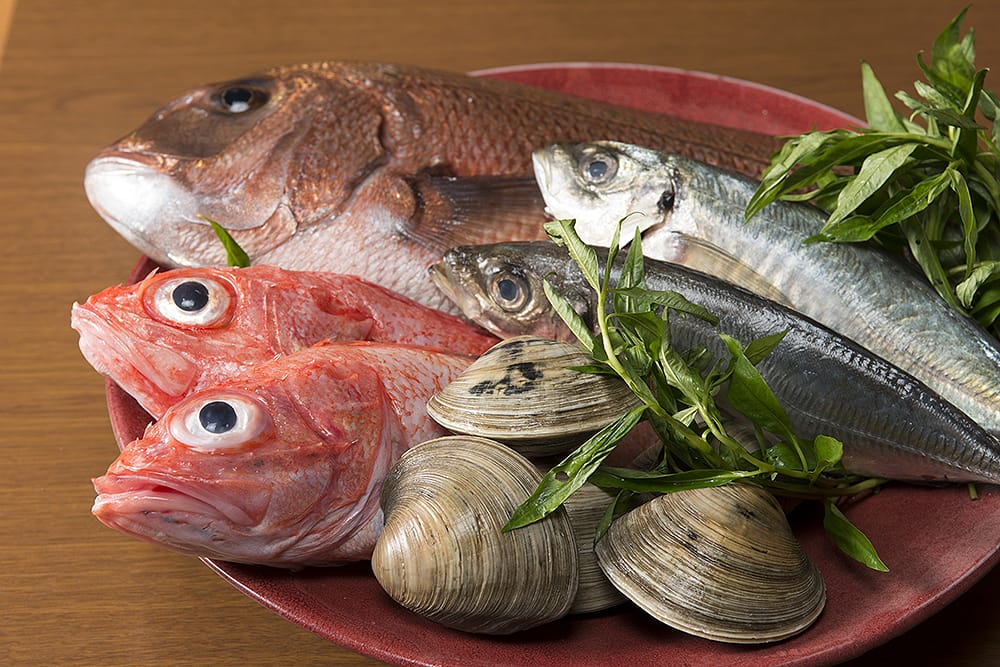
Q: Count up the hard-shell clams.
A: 4